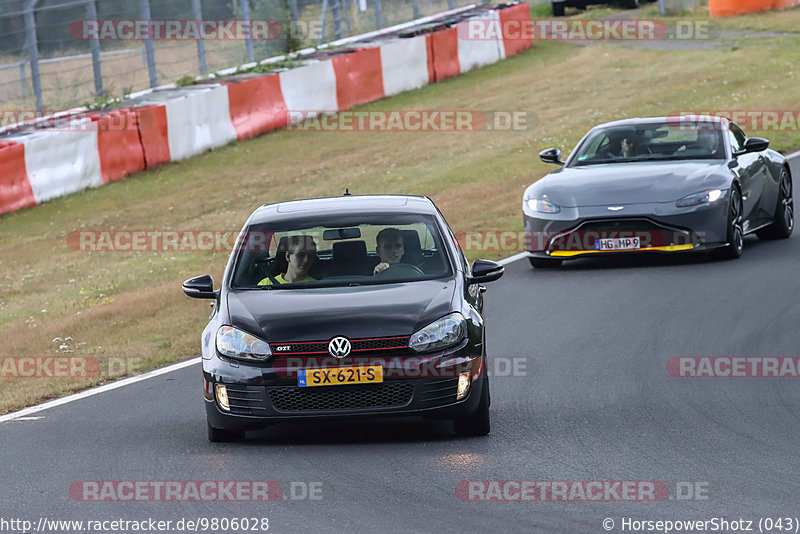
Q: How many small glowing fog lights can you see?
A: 2